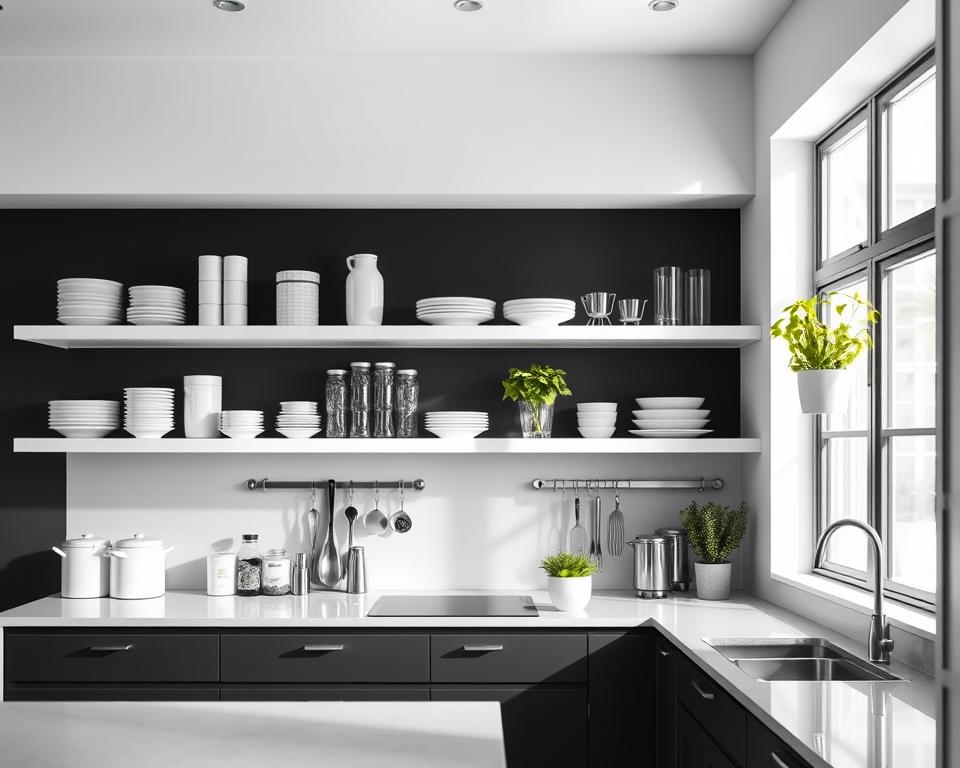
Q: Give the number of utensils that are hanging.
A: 8